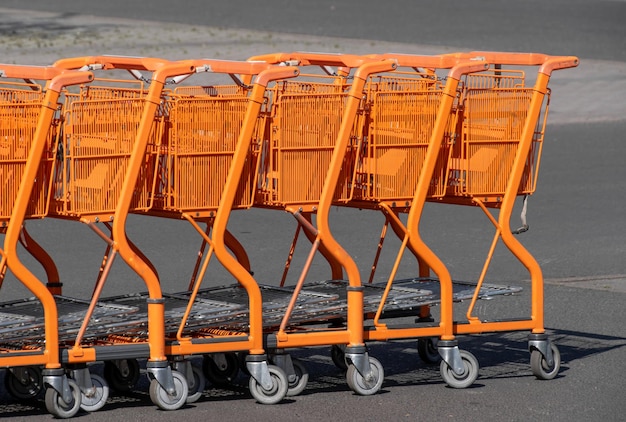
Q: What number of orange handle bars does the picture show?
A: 6